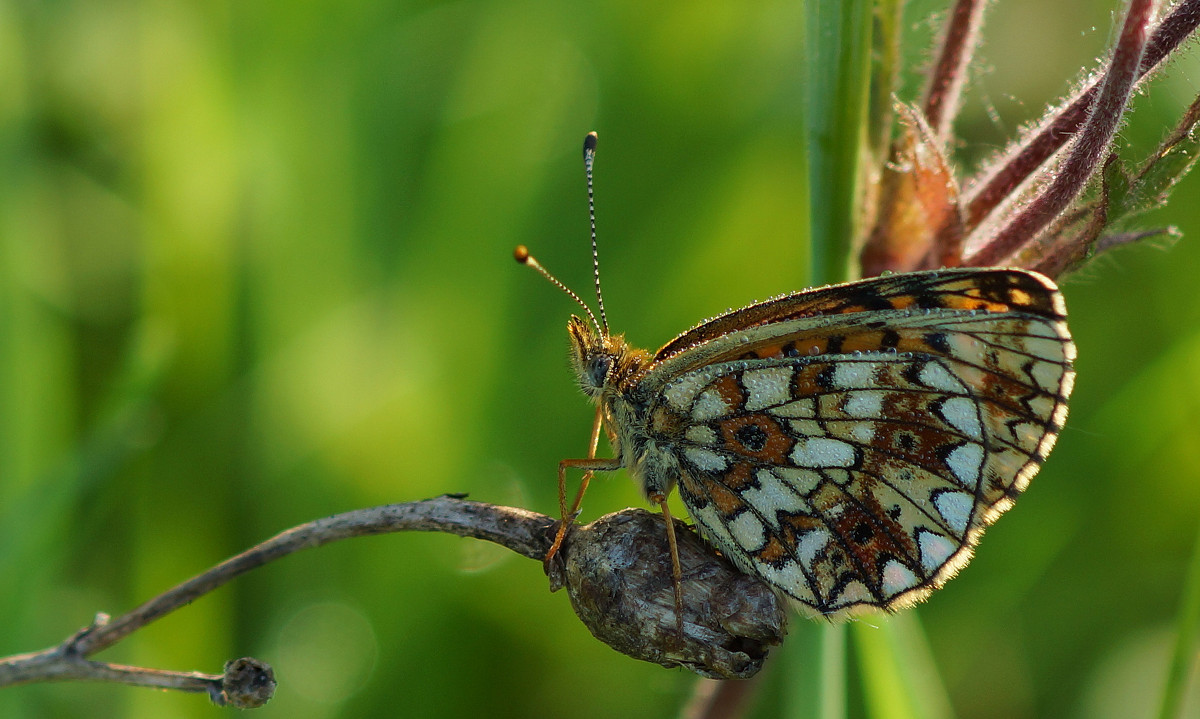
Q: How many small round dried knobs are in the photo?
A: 1